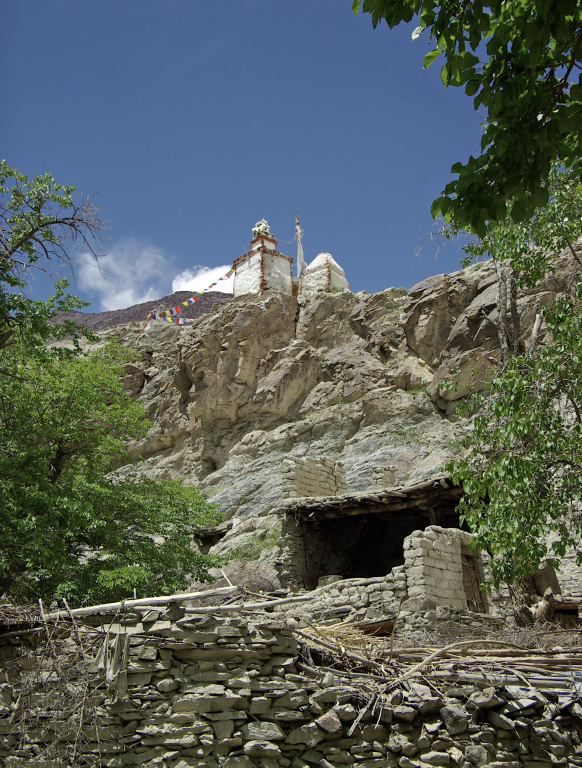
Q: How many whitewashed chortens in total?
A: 2